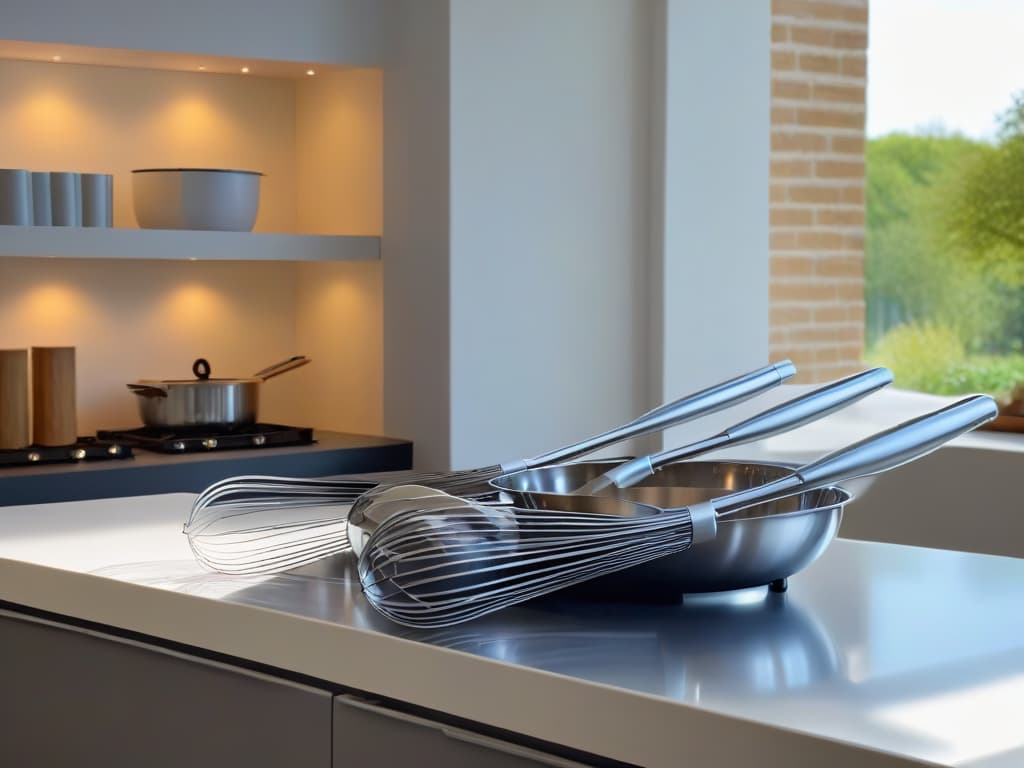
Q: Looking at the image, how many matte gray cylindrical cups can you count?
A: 4